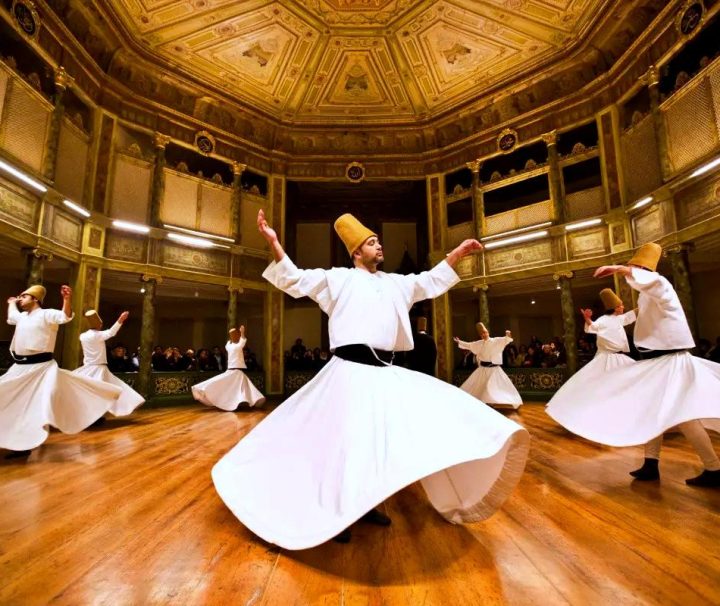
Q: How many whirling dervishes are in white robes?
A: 7